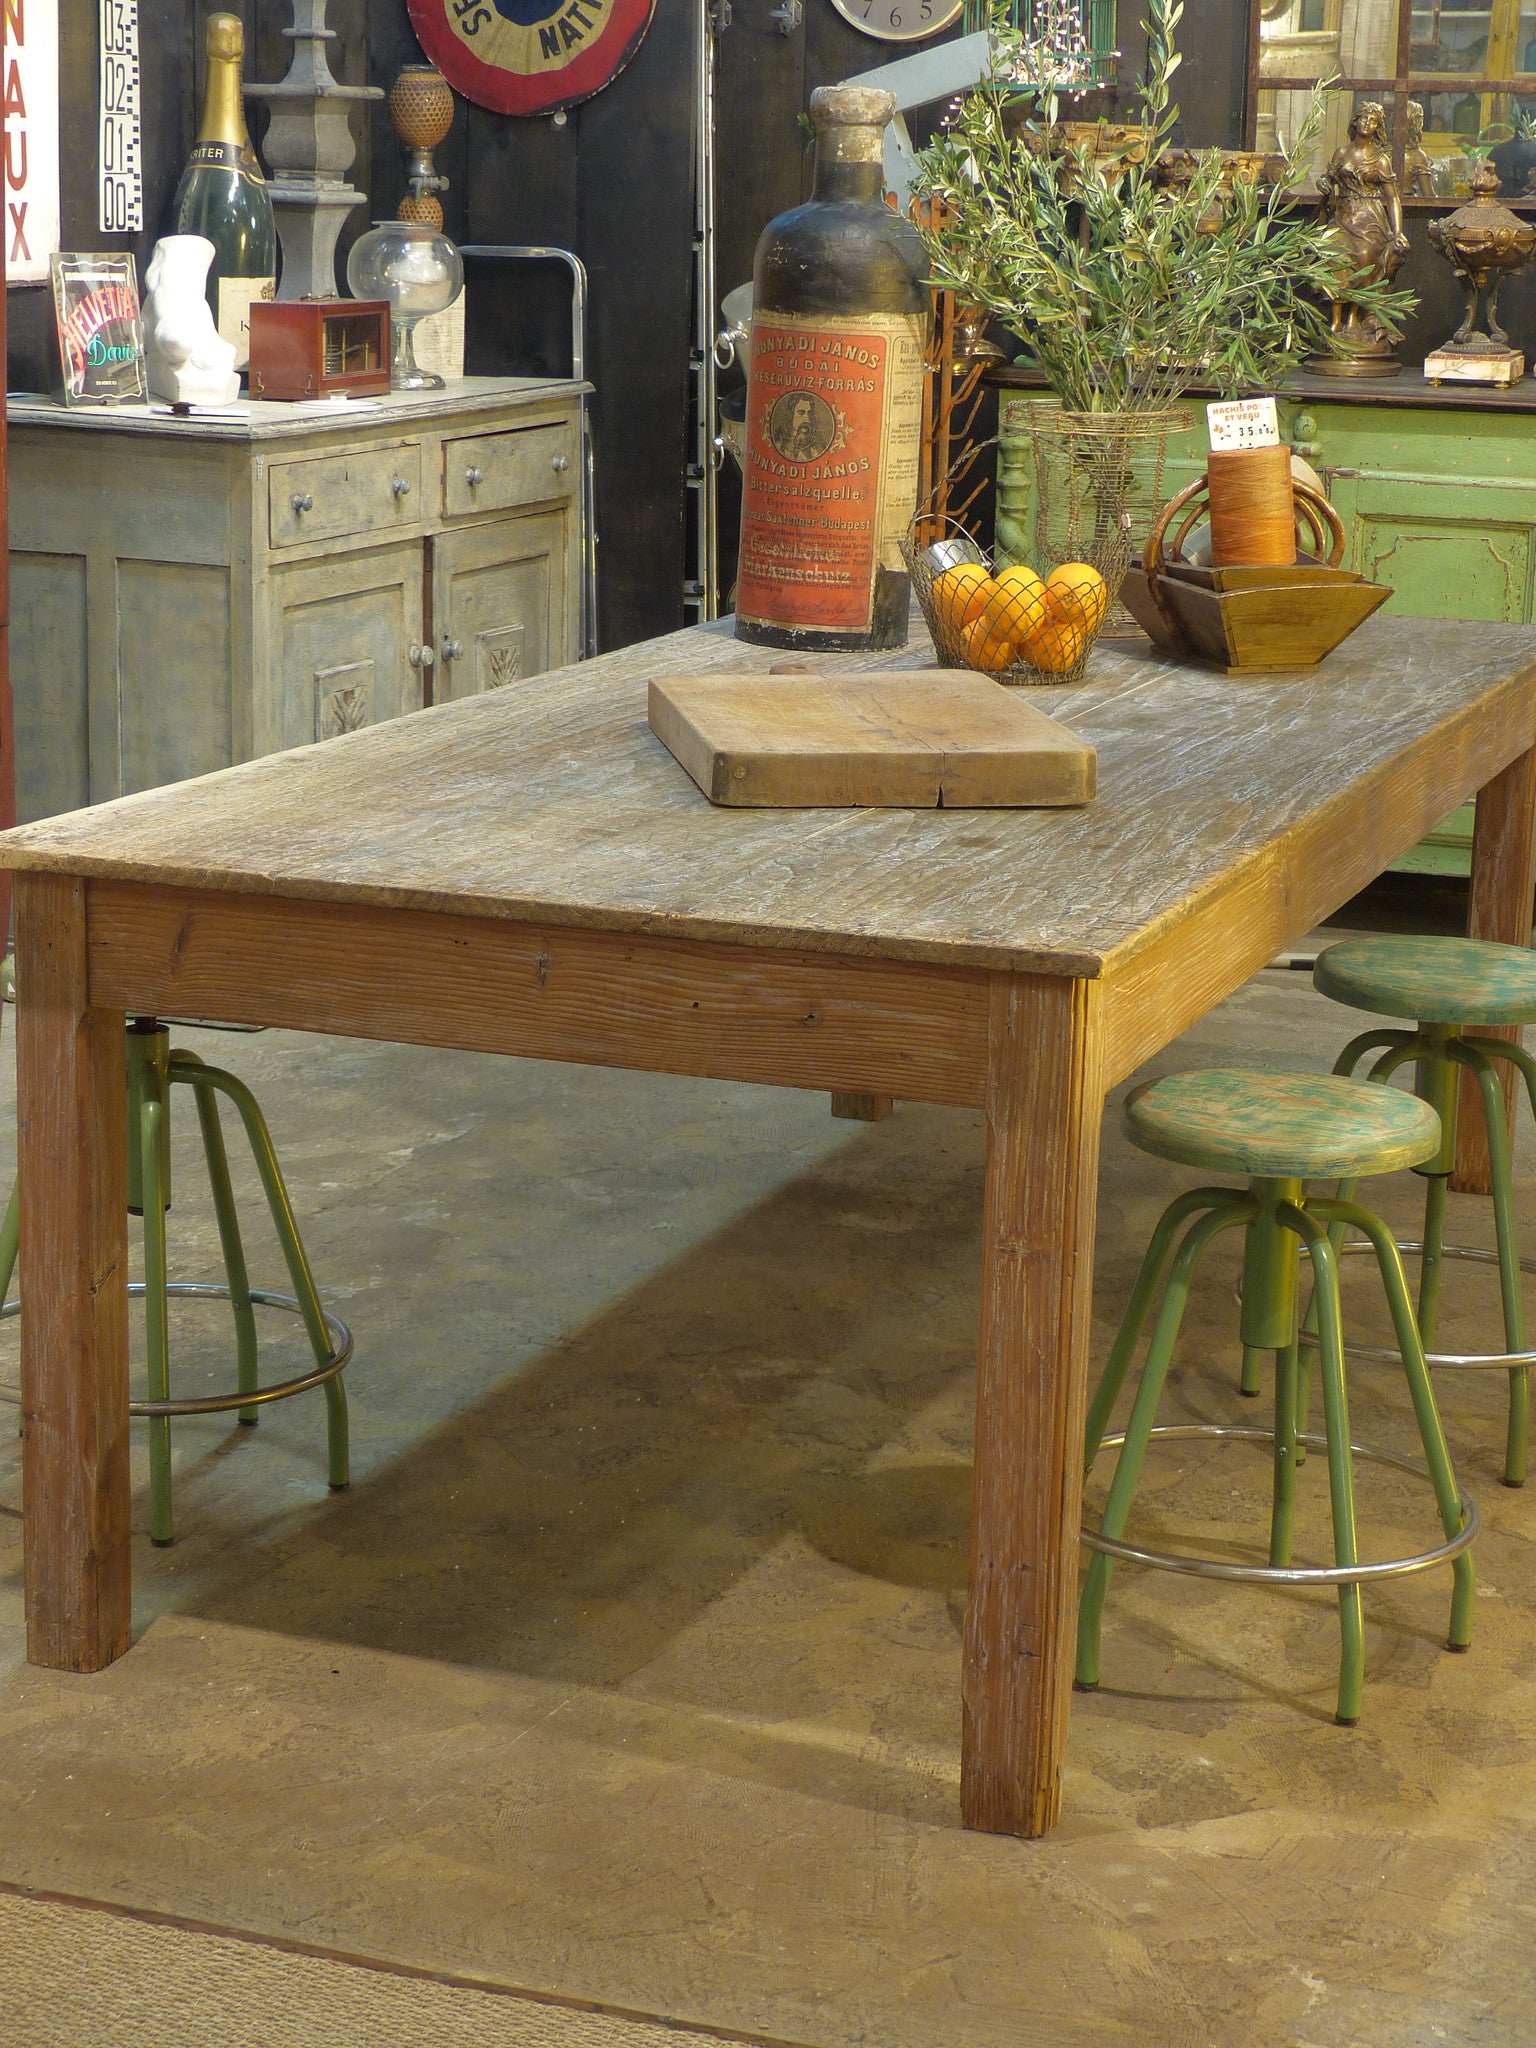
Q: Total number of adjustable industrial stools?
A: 3